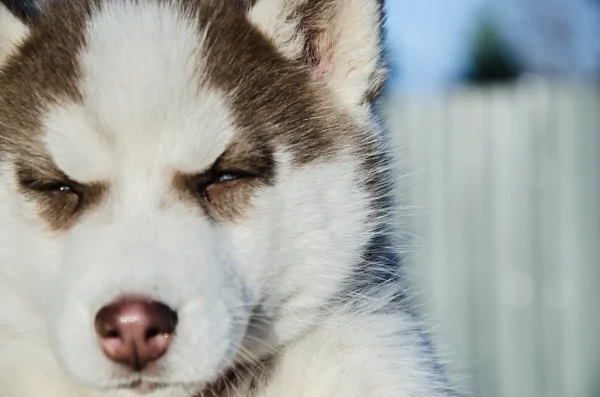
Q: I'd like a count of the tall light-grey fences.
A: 1